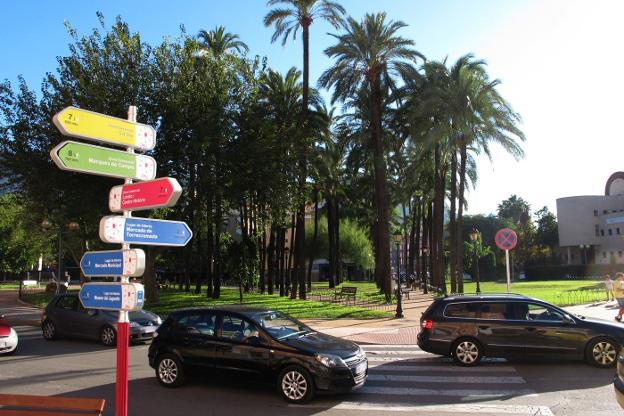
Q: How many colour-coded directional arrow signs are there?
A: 6